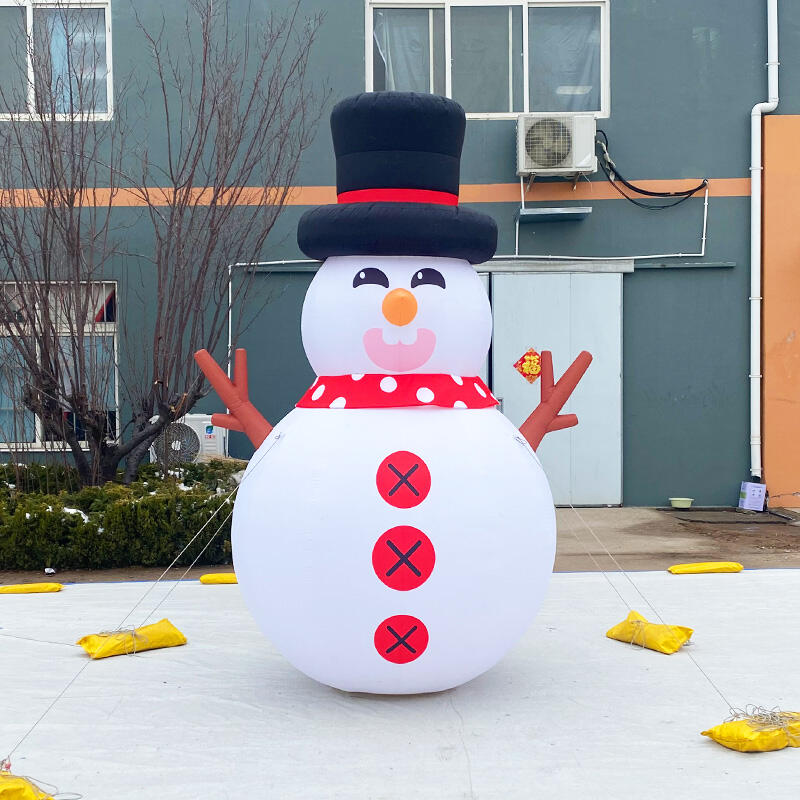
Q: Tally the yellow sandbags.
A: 7